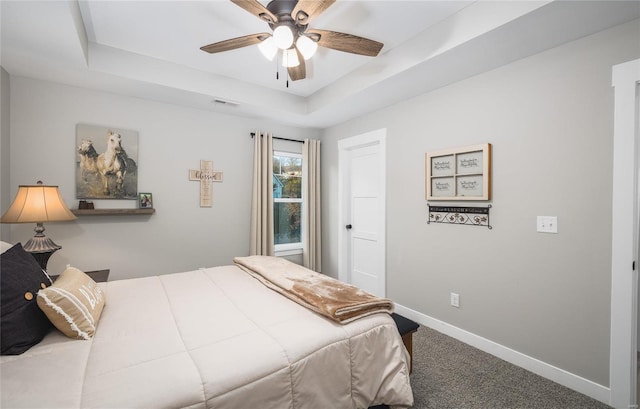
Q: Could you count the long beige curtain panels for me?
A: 2